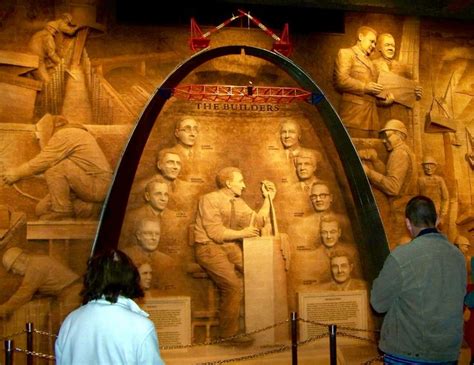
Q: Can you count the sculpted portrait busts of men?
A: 10